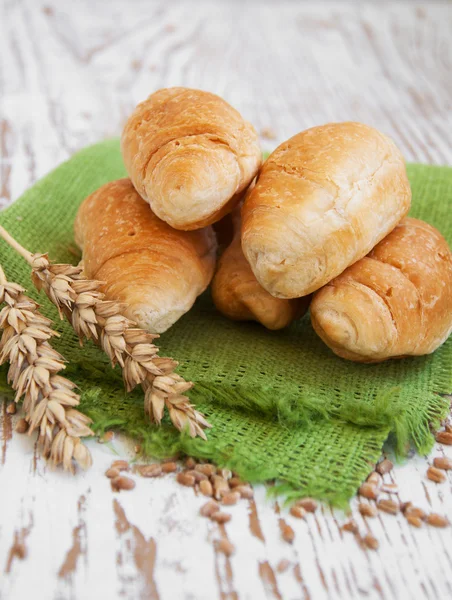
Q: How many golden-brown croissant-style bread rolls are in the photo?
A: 5